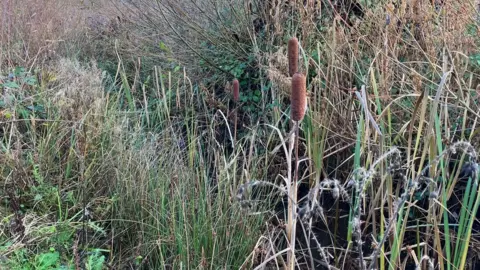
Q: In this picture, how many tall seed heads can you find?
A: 3